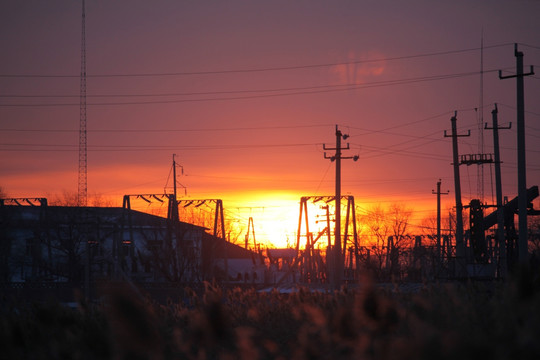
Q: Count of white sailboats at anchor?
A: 0